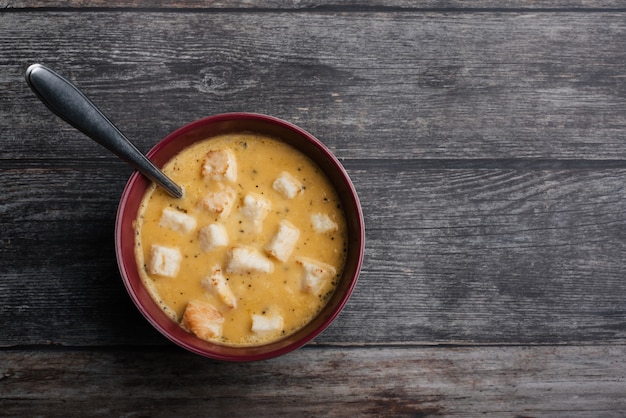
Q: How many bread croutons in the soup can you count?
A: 14